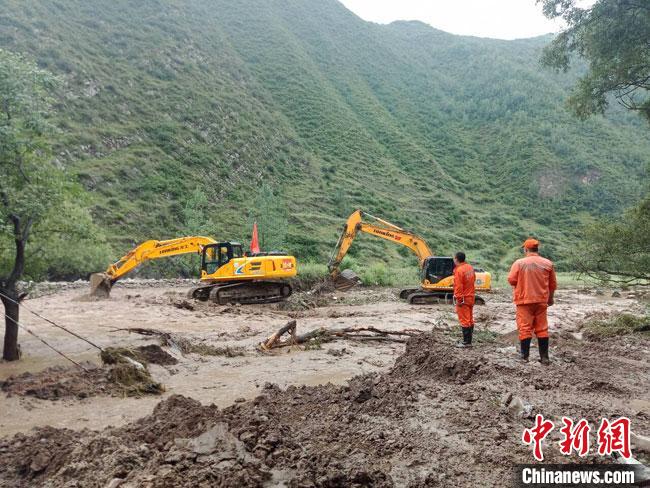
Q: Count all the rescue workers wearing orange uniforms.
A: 2